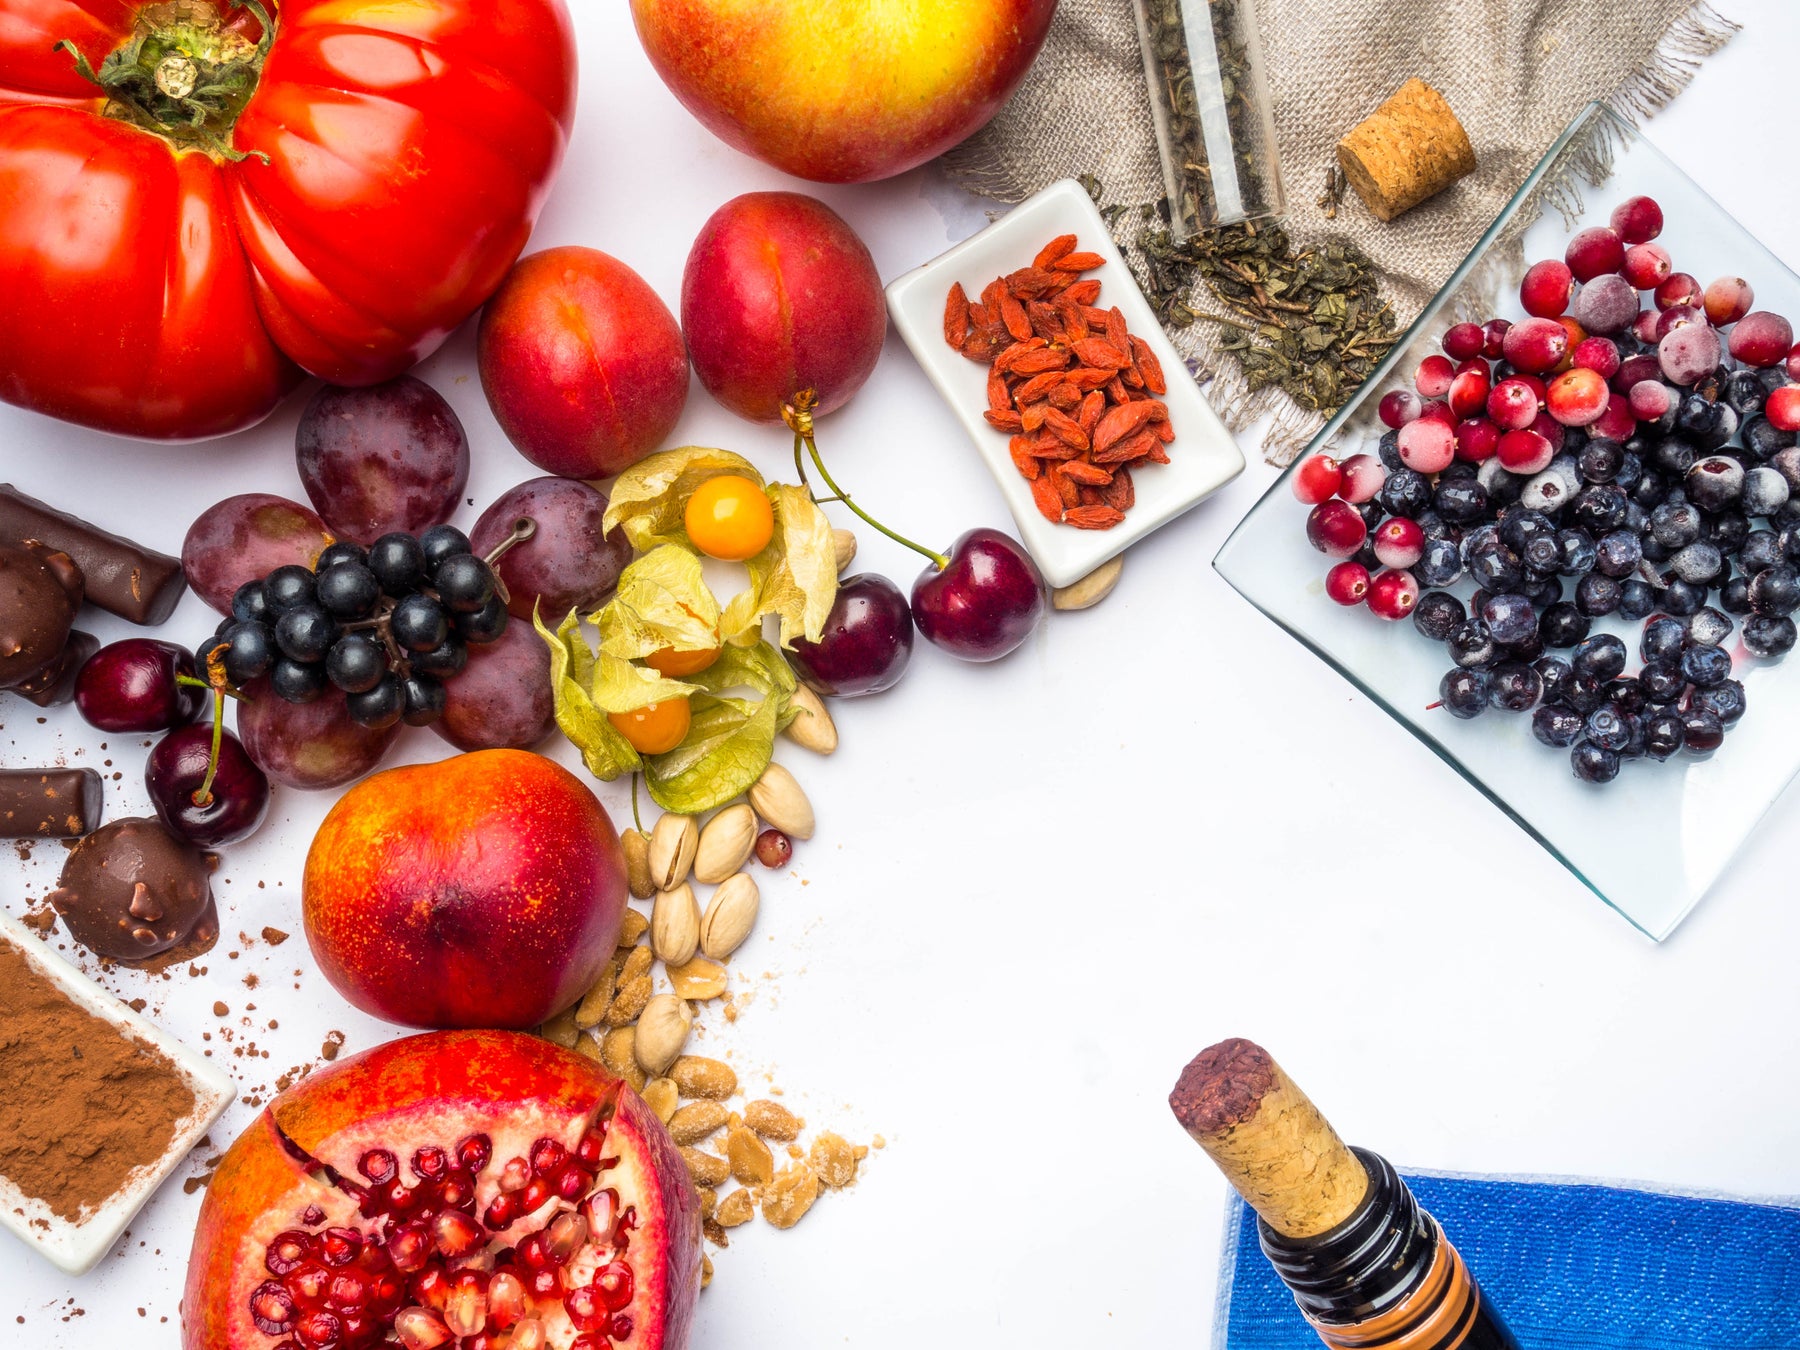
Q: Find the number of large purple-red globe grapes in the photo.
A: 5